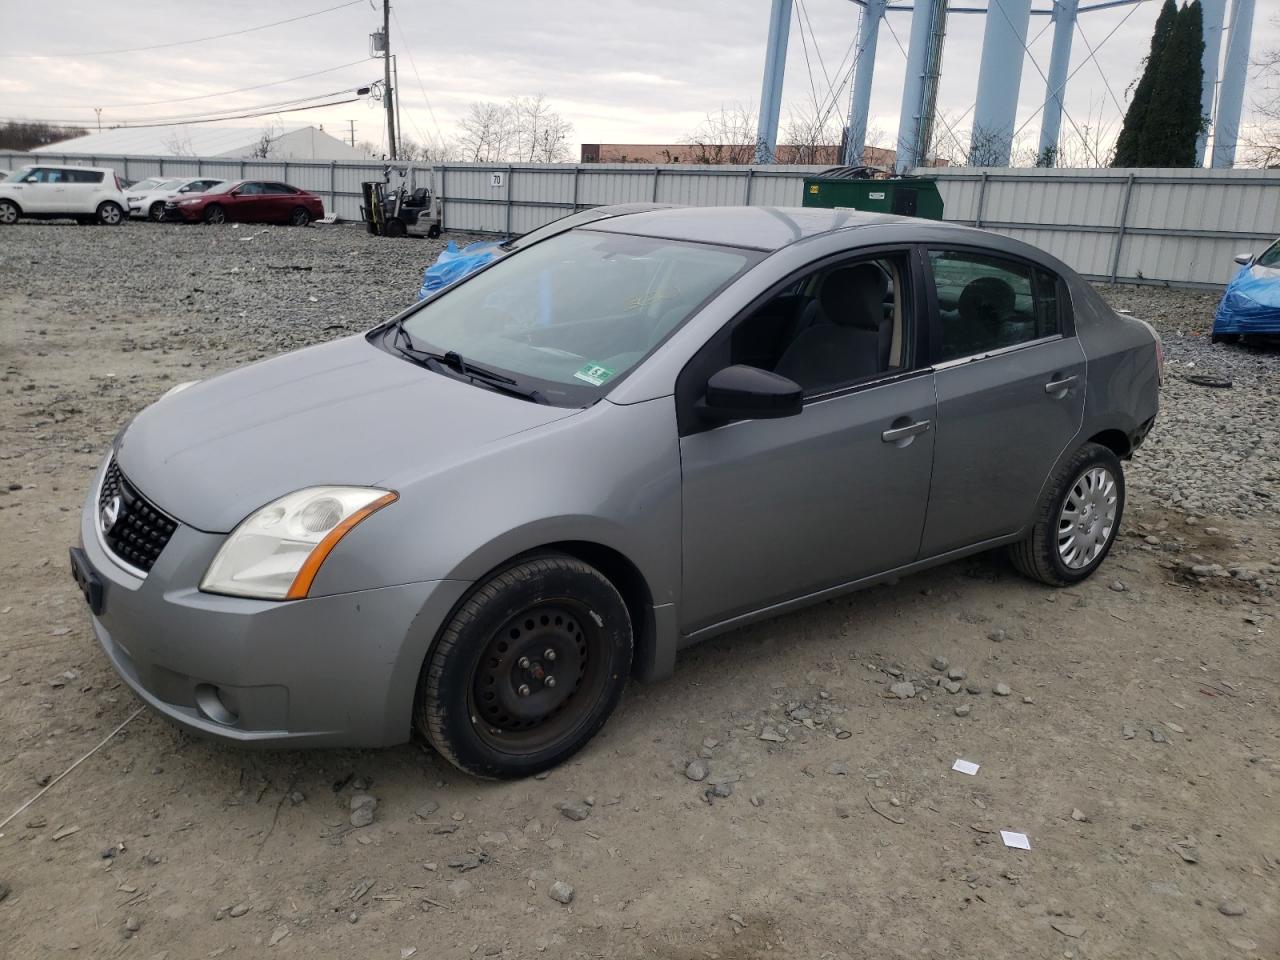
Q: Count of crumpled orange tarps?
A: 0